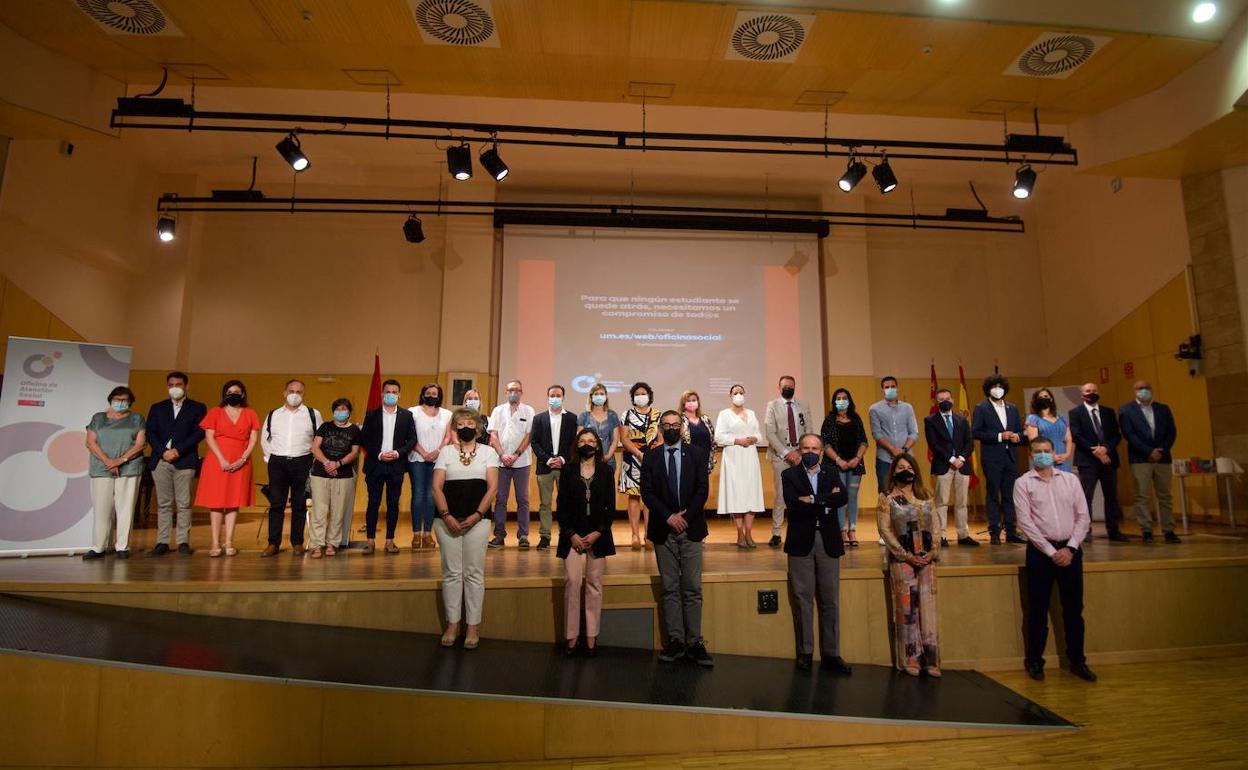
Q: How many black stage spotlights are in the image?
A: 8